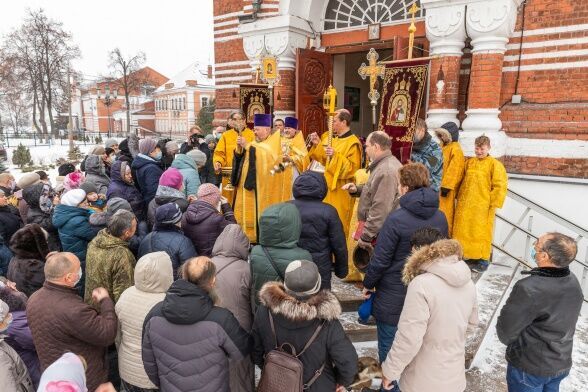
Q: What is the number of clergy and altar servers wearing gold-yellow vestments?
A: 6